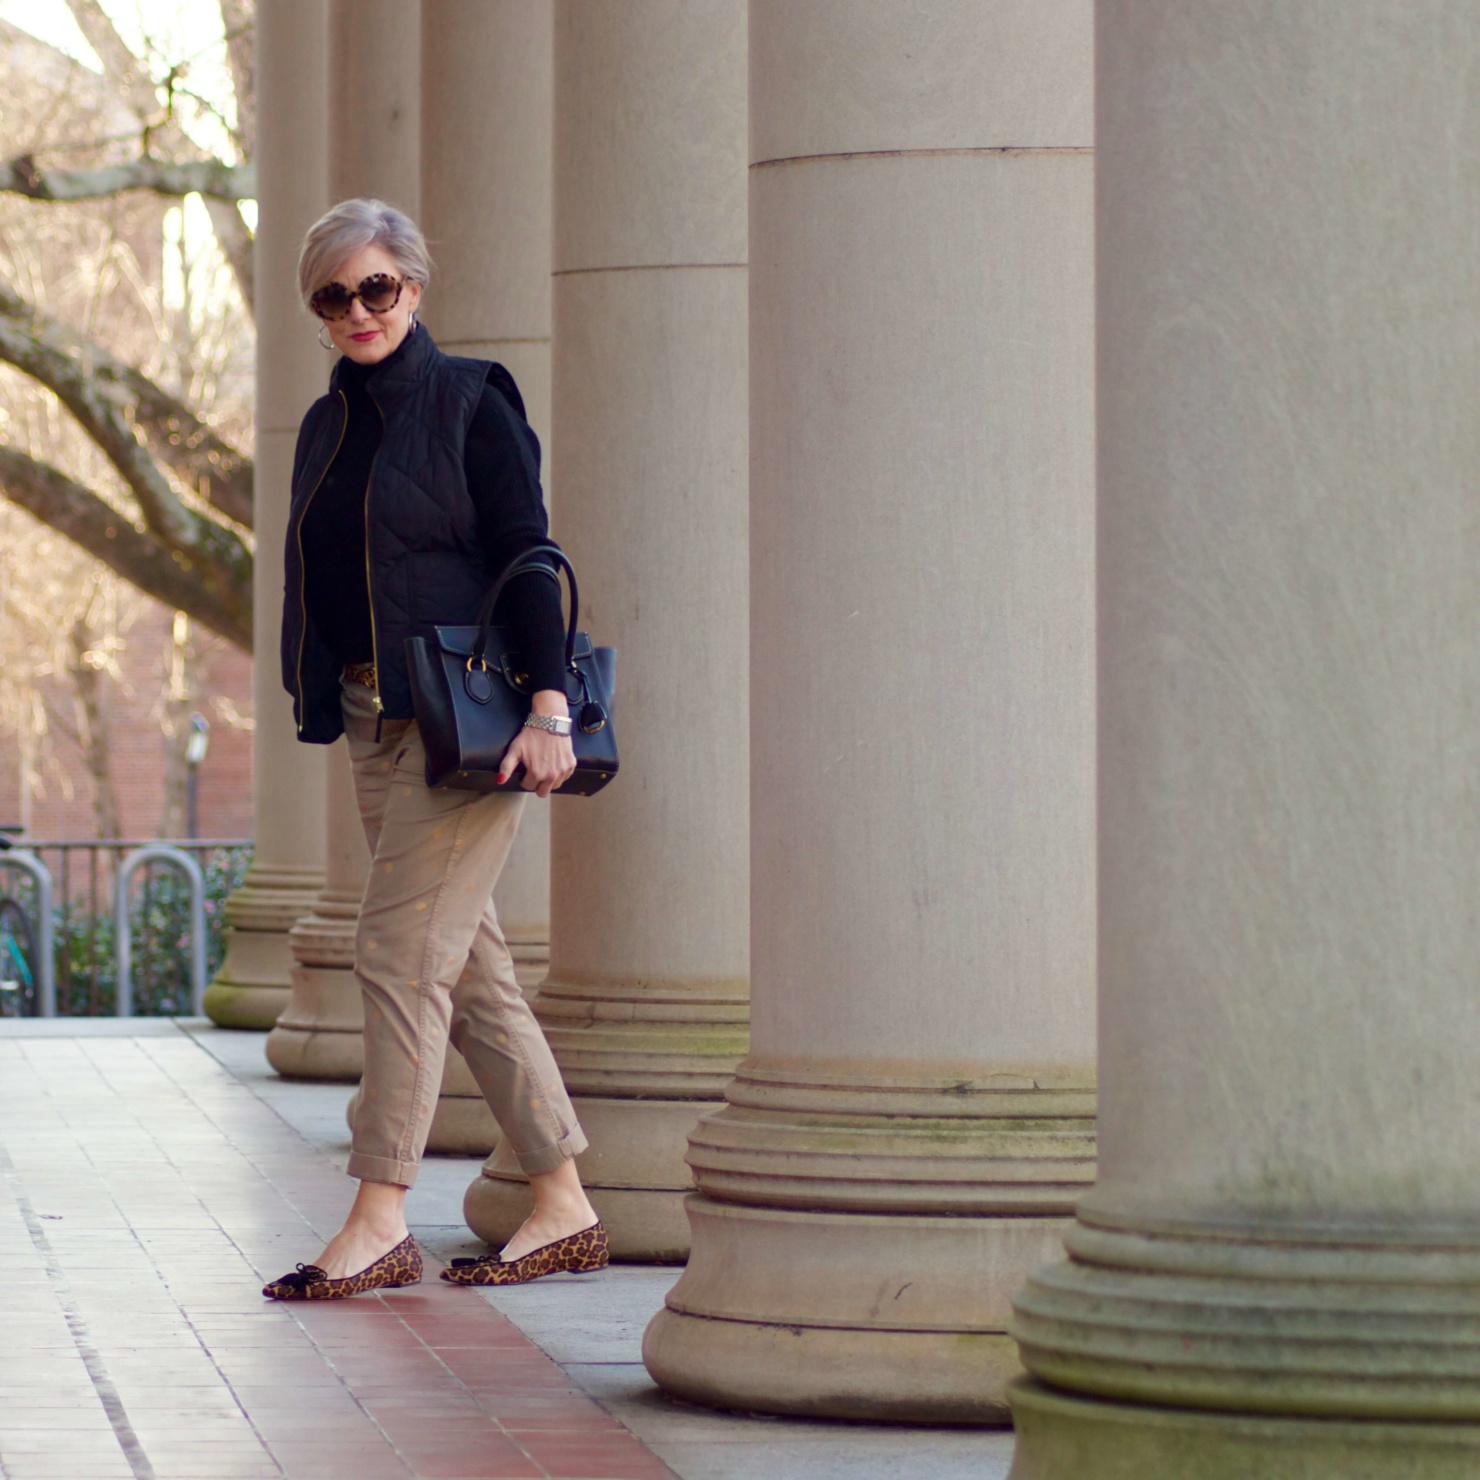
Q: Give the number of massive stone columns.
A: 6